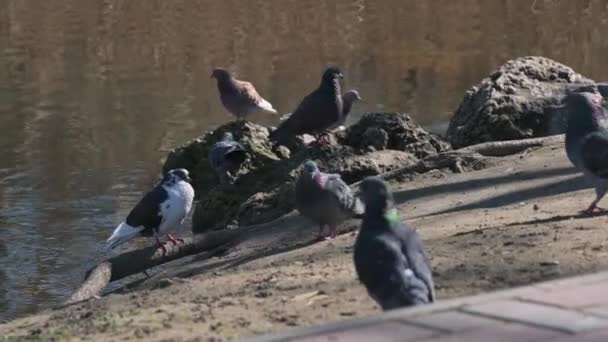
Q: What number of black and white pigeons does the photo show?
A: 1